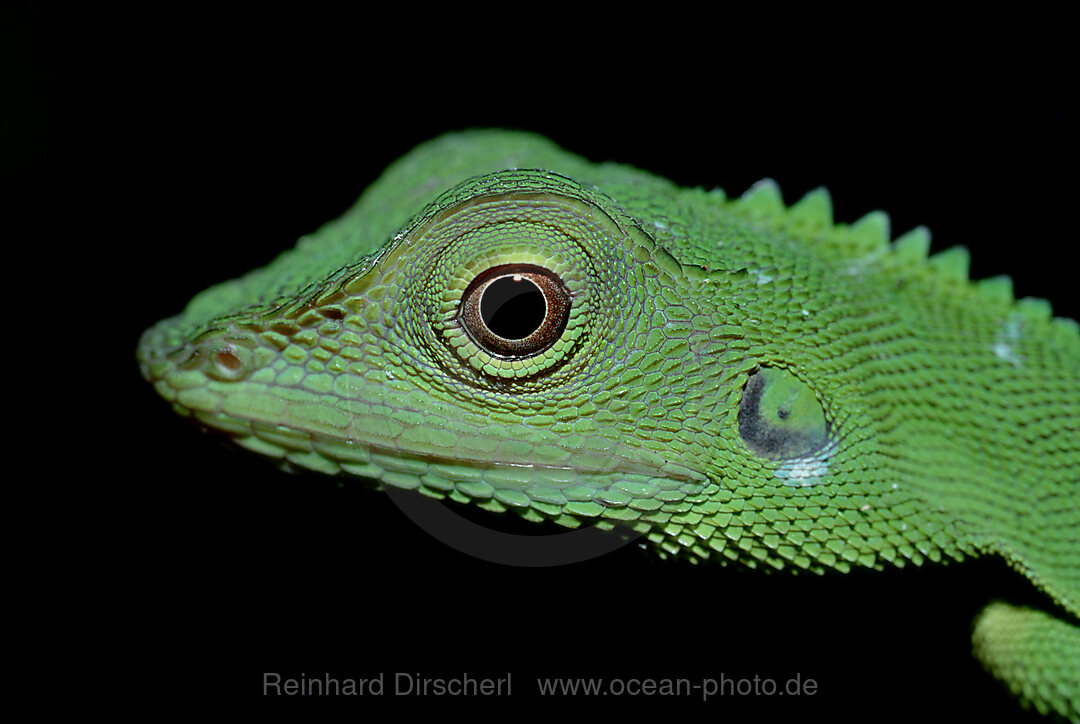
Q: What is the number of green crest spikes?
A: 8